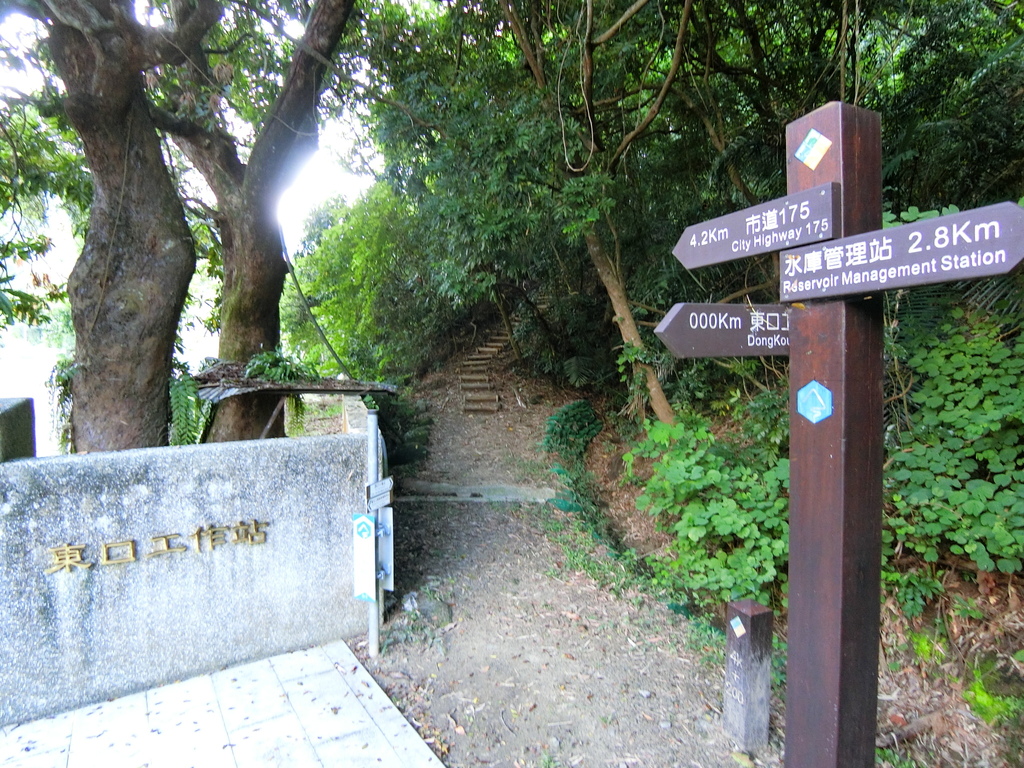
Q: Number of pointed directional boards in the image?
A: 3